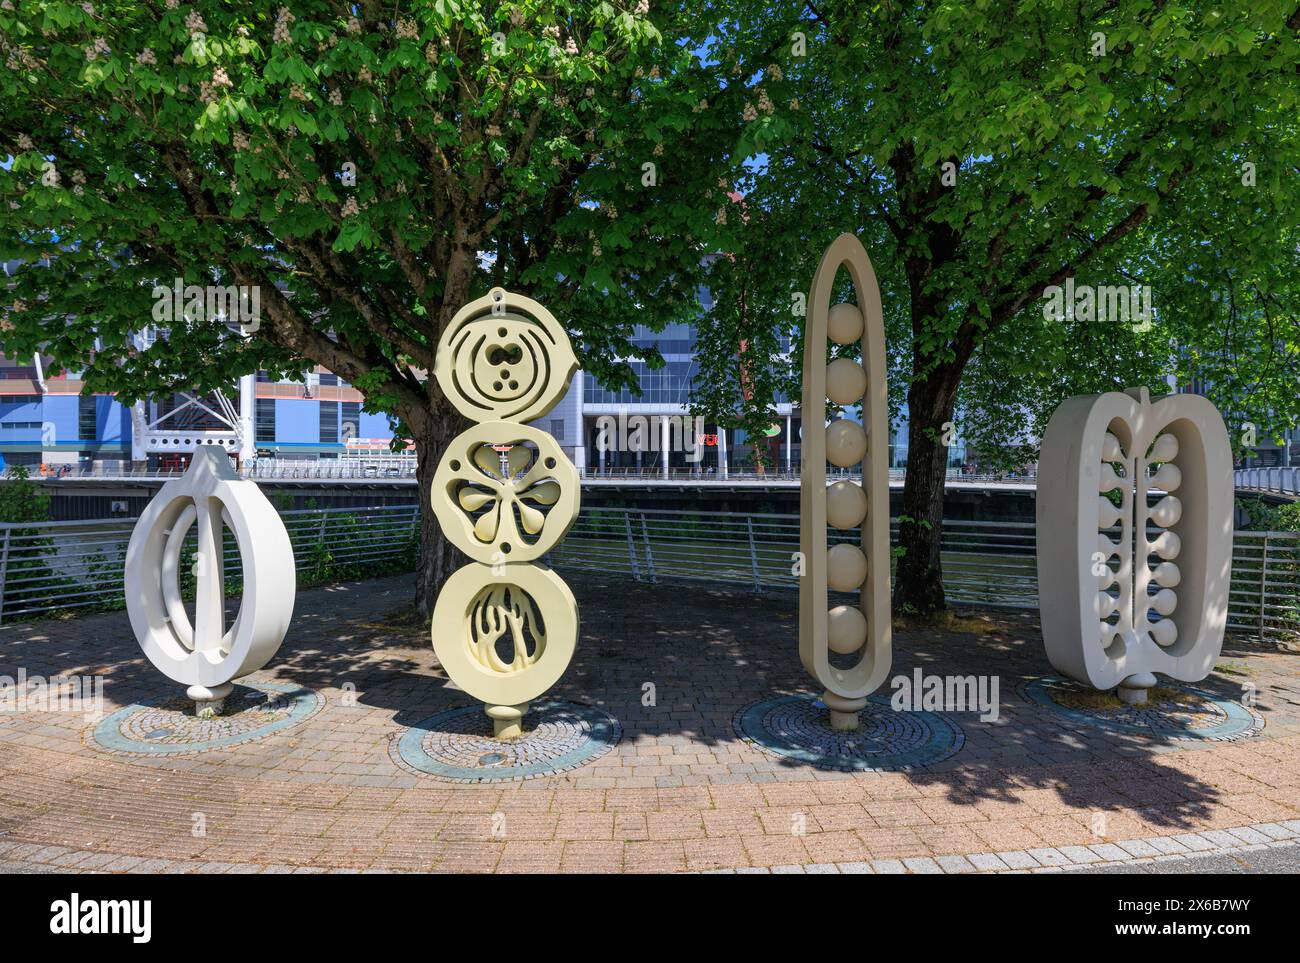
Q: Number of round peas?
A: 6